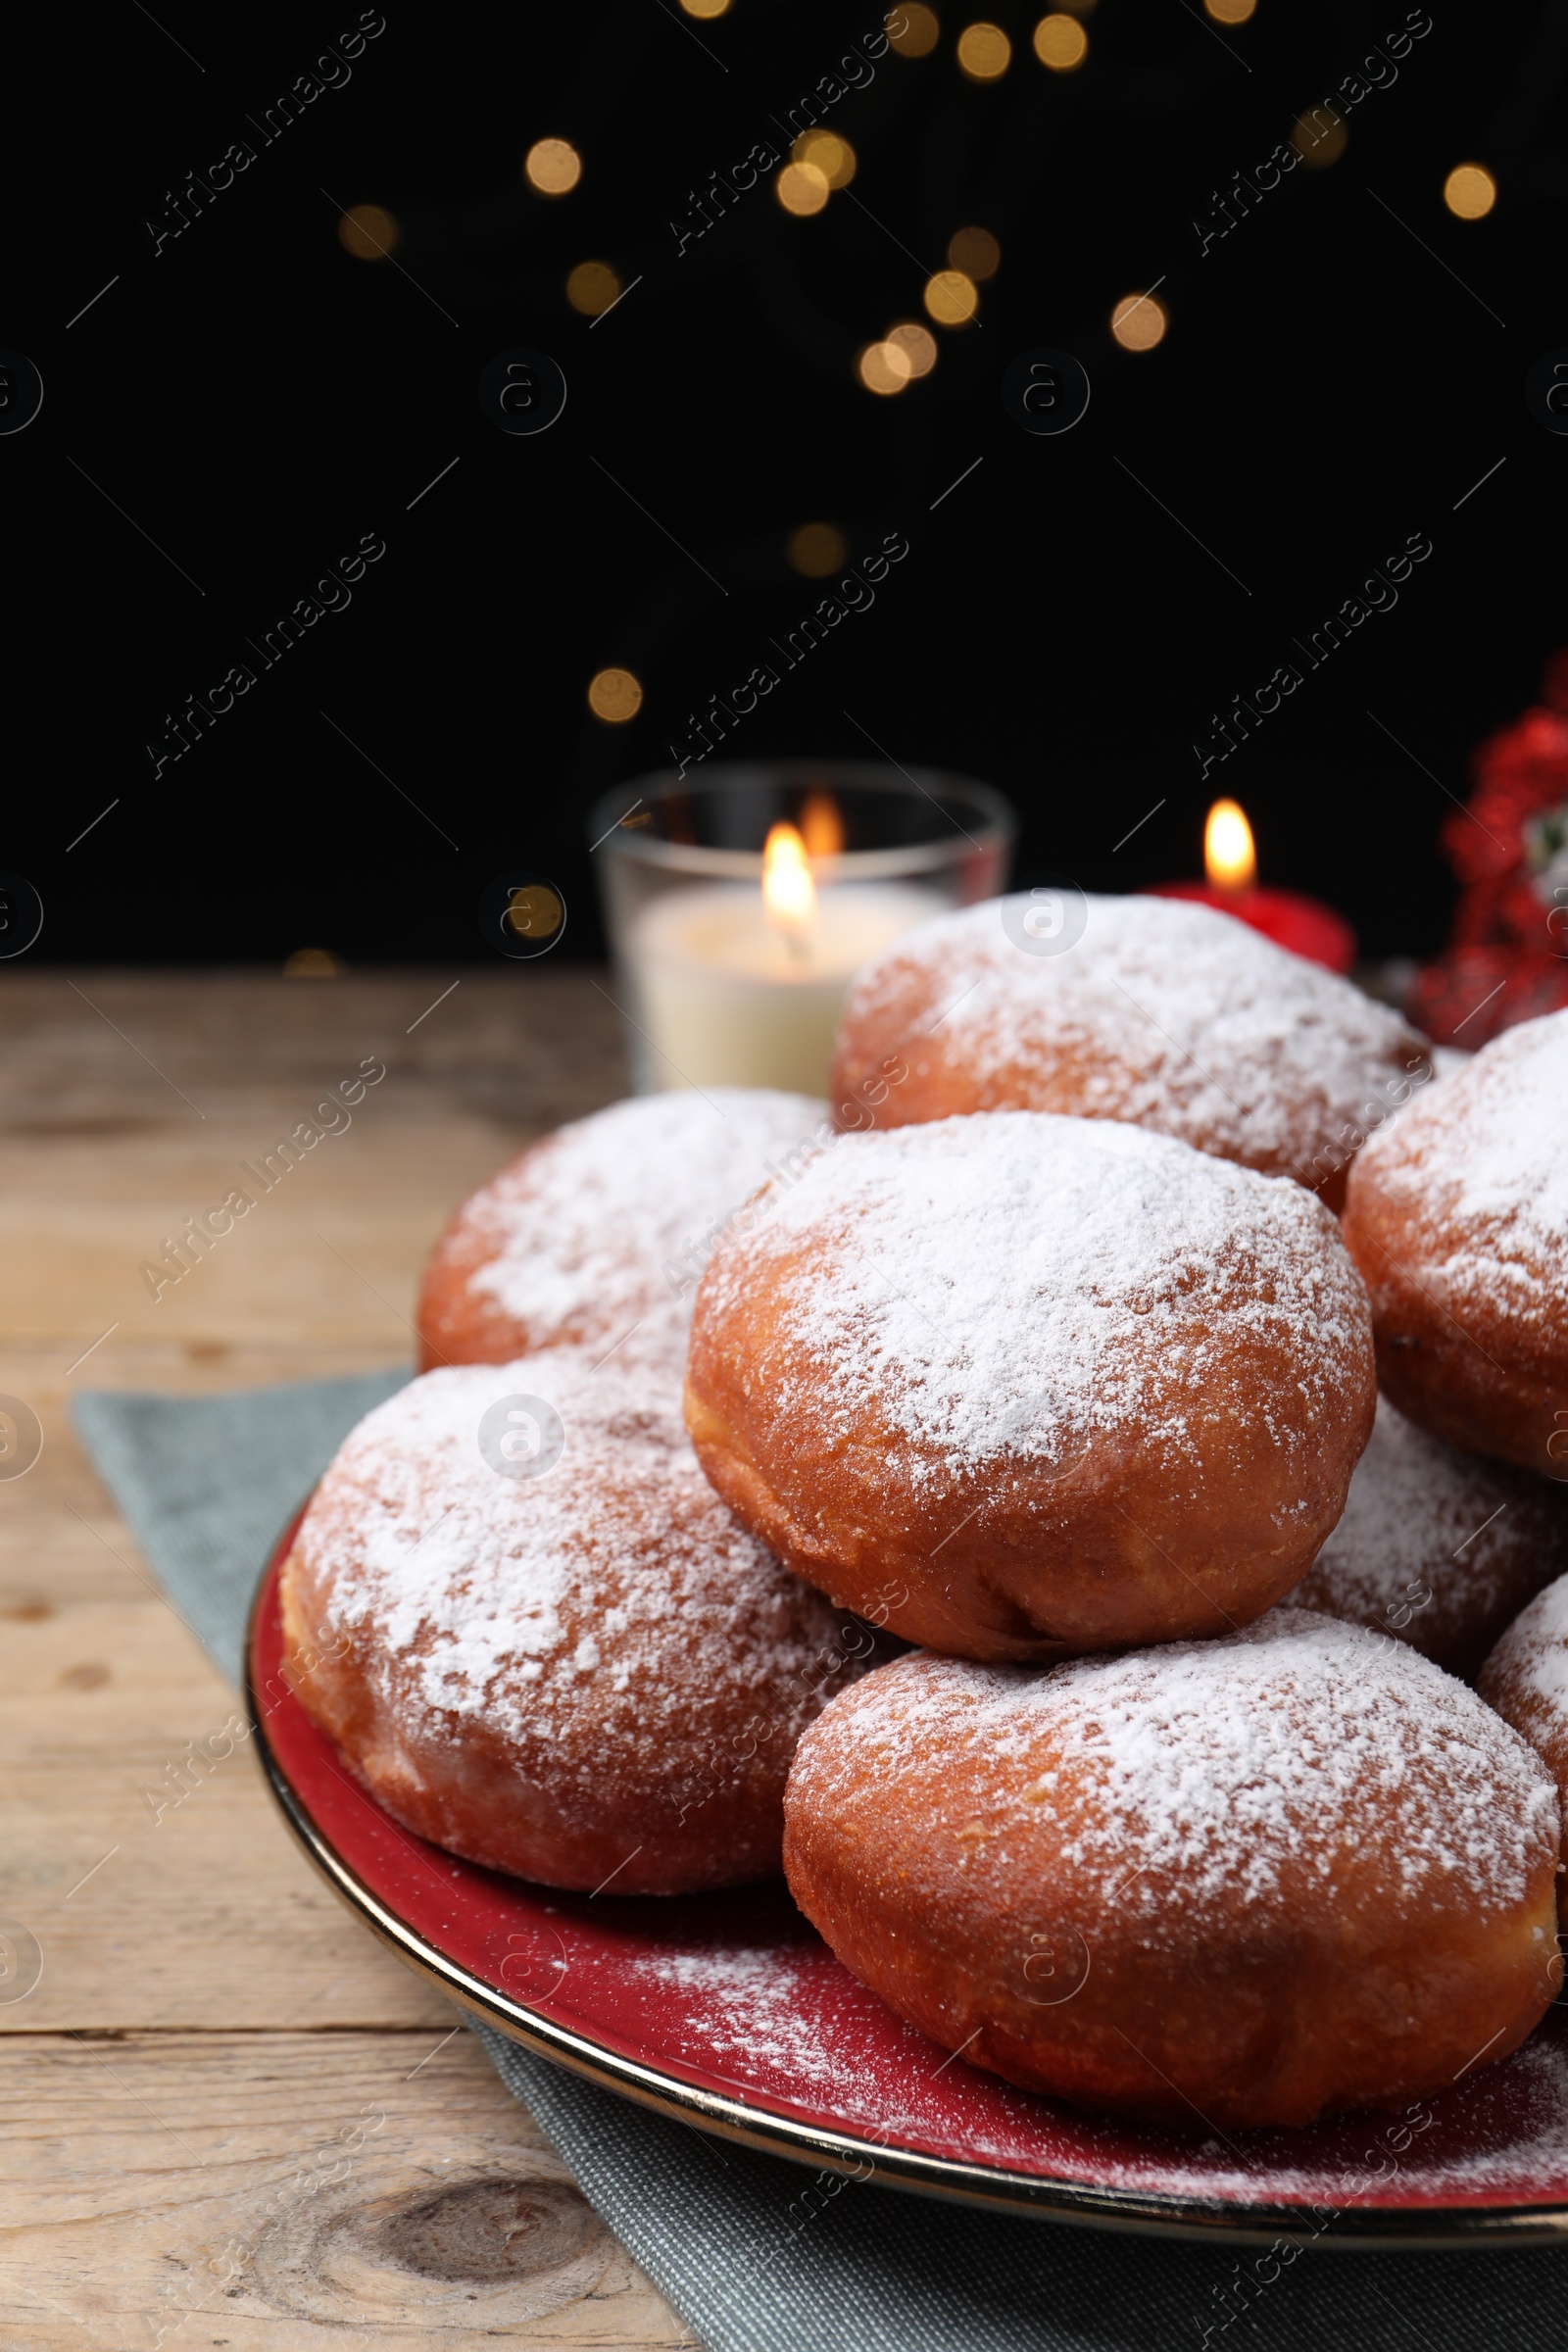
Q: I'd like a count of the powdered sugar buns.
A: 8